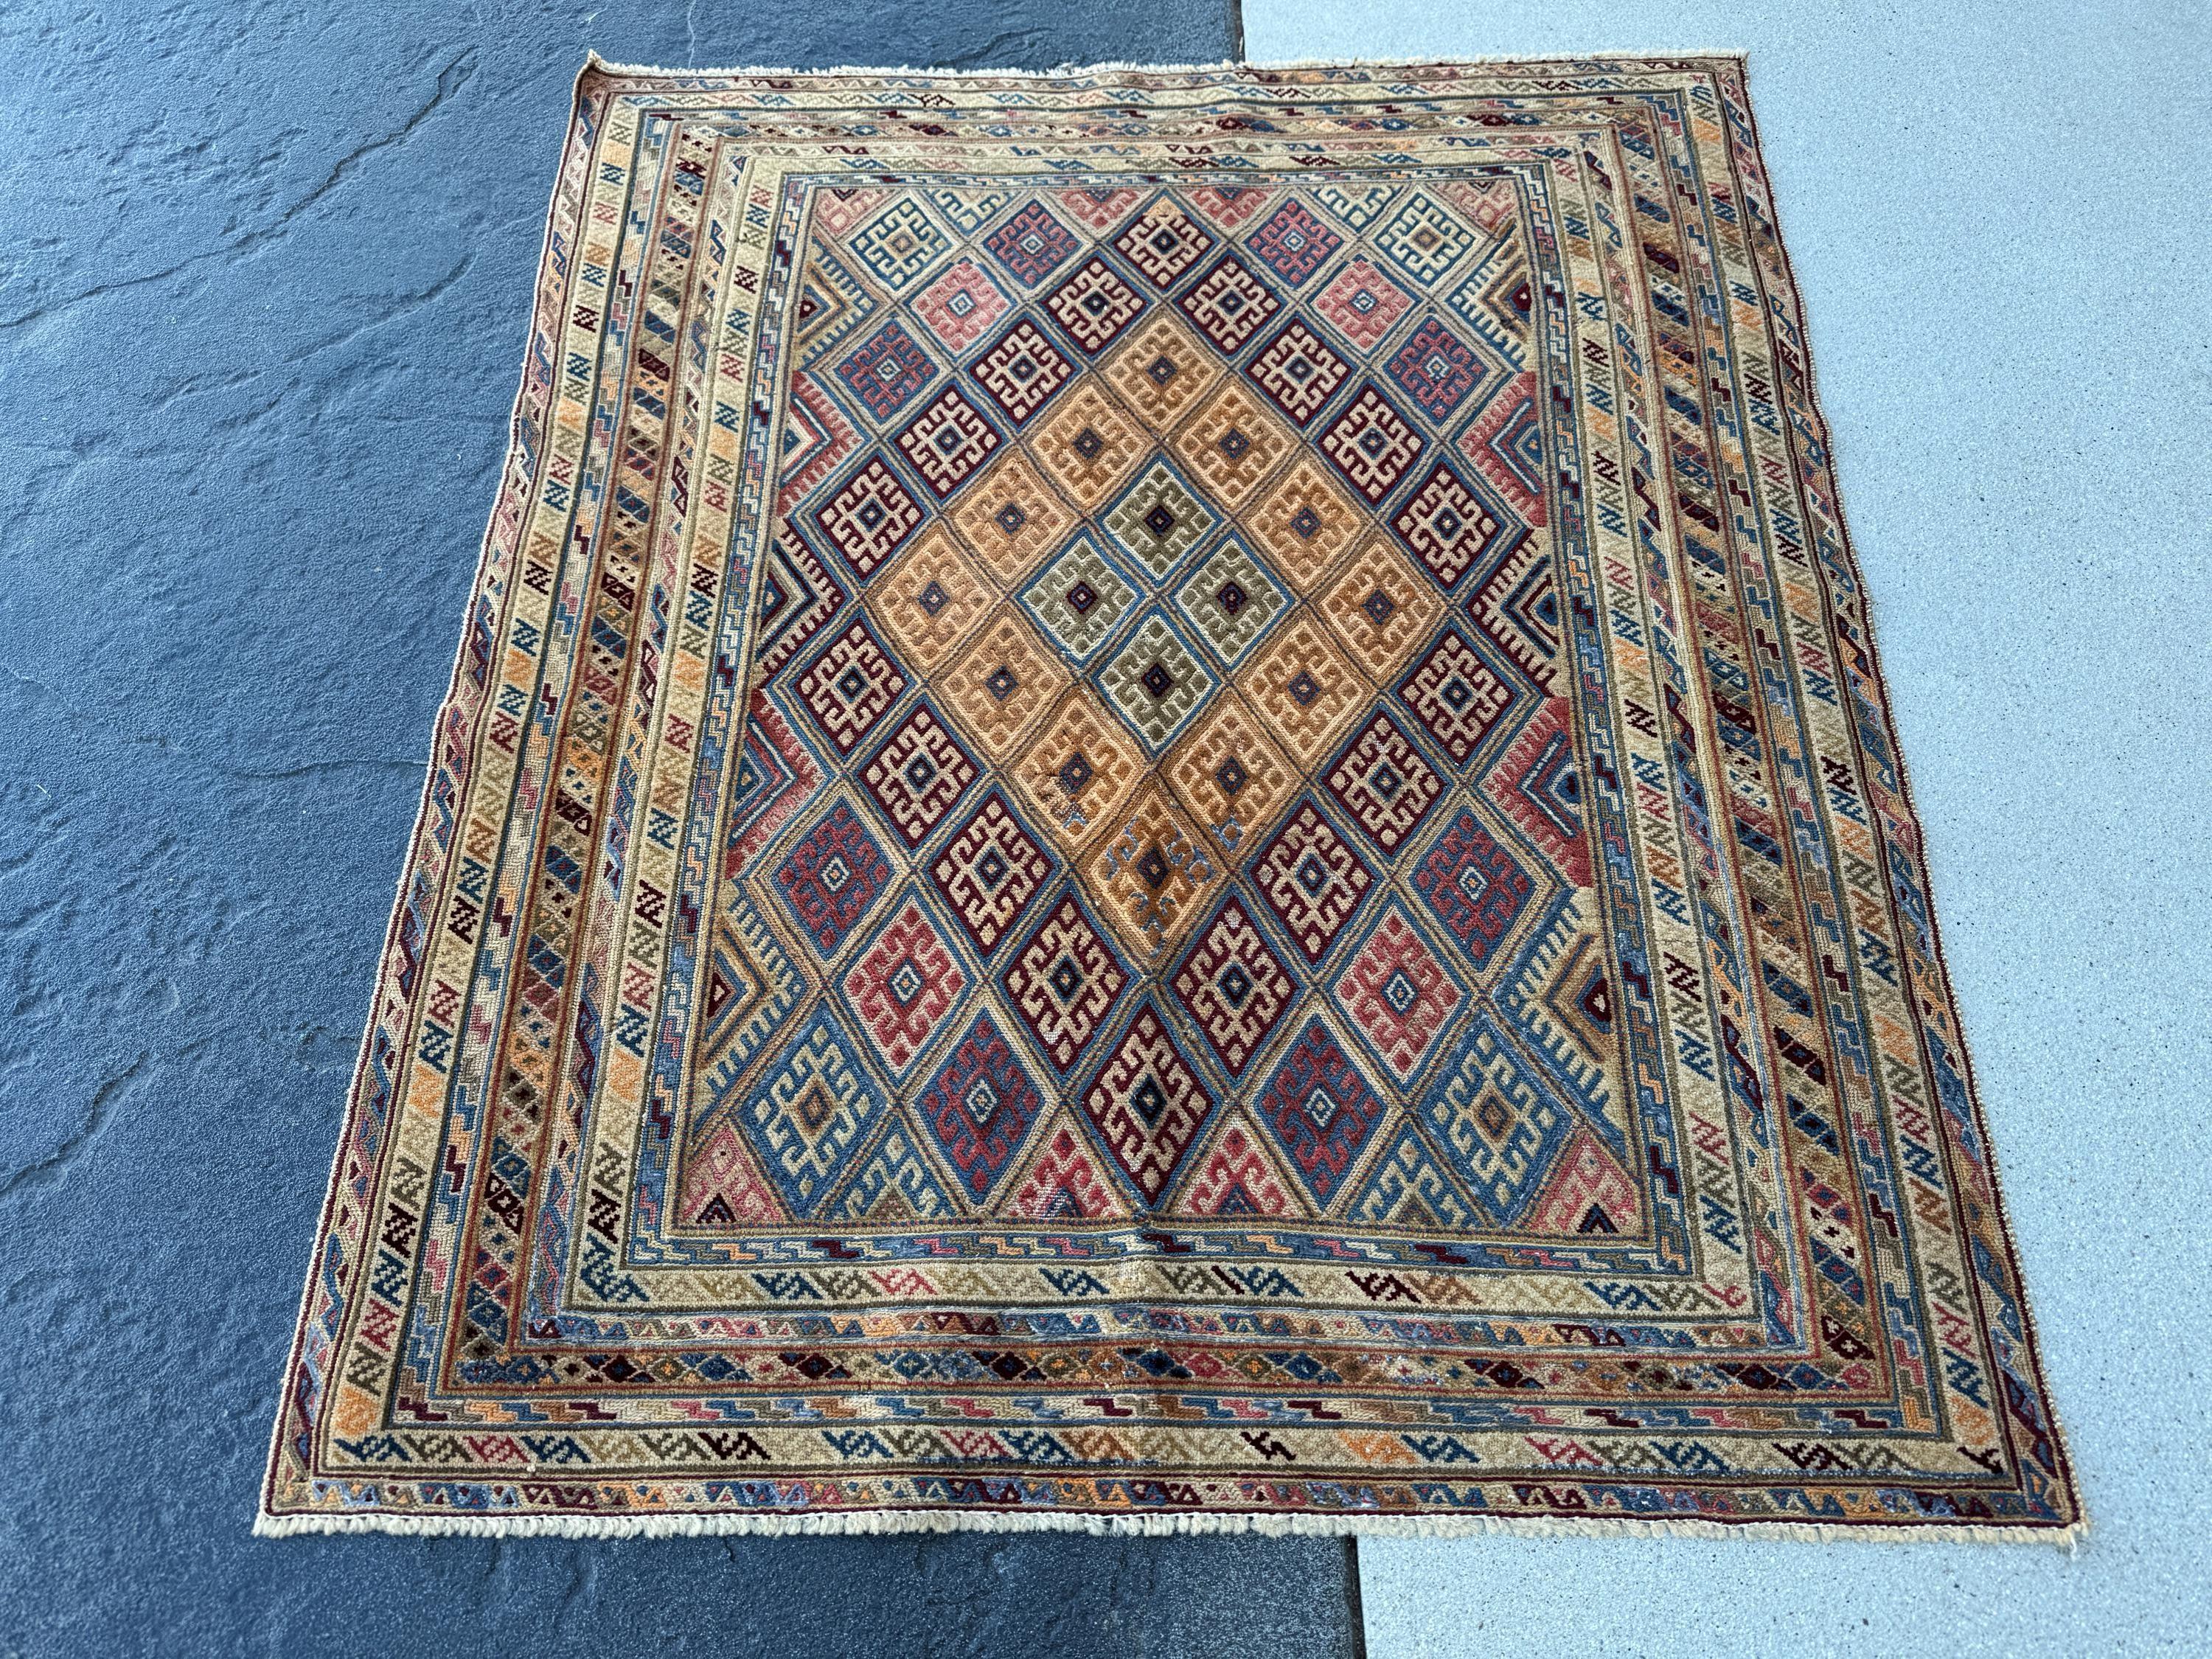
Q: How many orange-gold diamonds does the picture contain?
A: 12